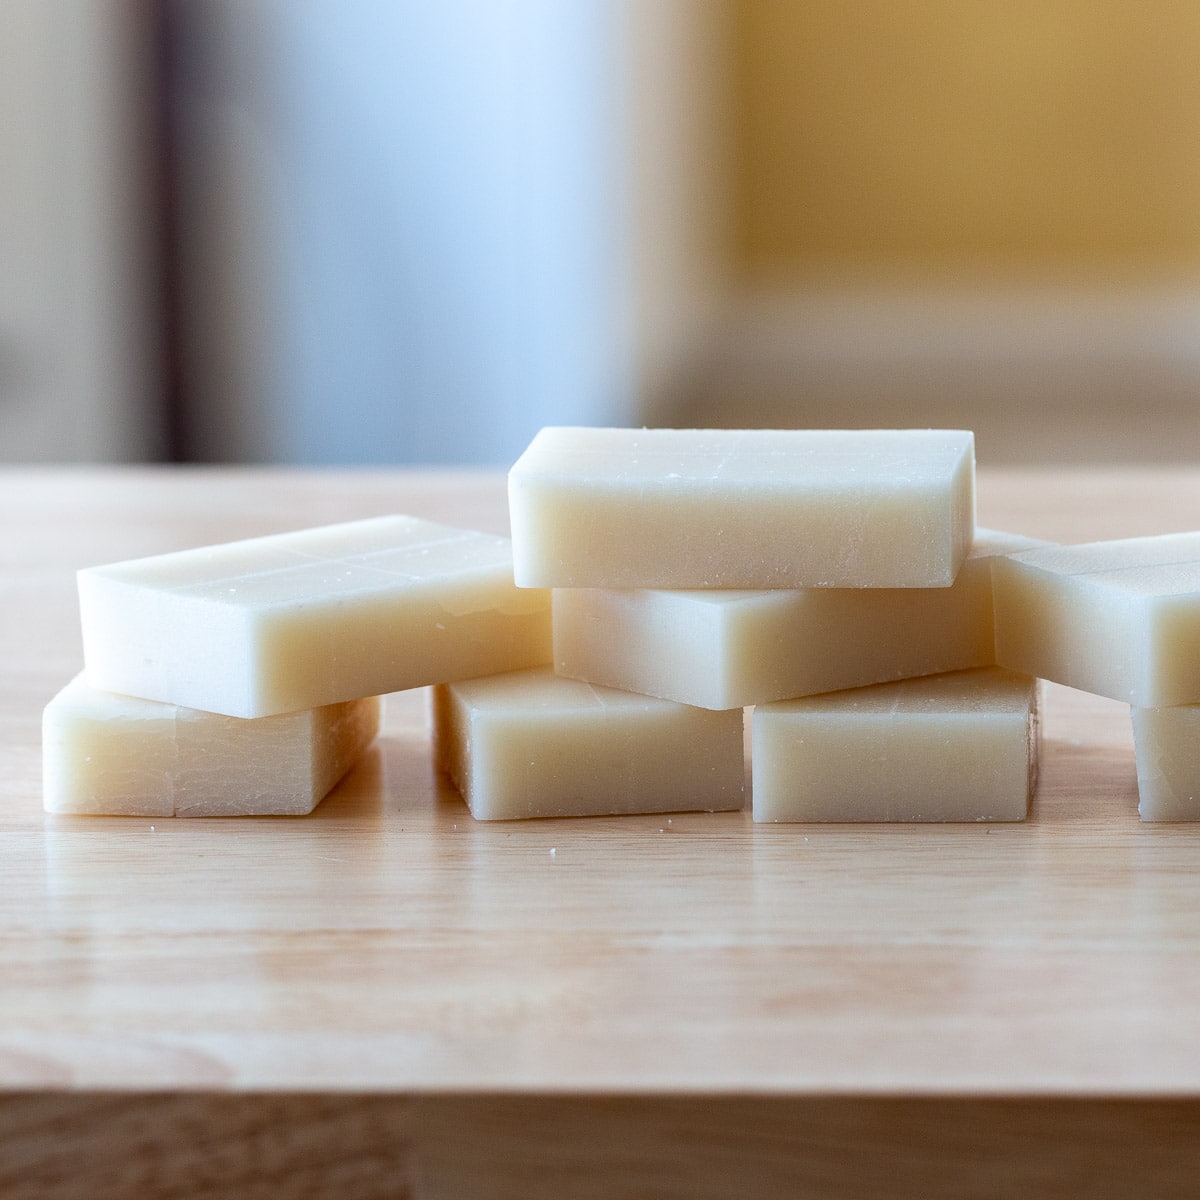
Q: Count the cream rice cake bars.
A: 8